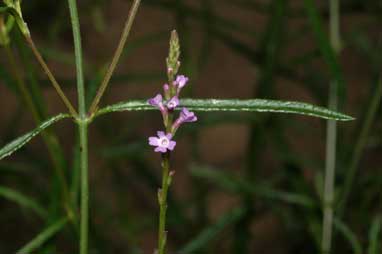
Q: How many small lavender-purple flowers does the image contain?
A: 5